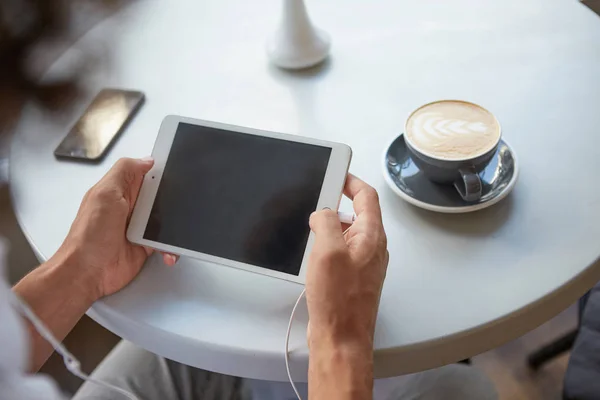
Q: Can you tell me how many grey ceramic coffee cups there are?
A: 1